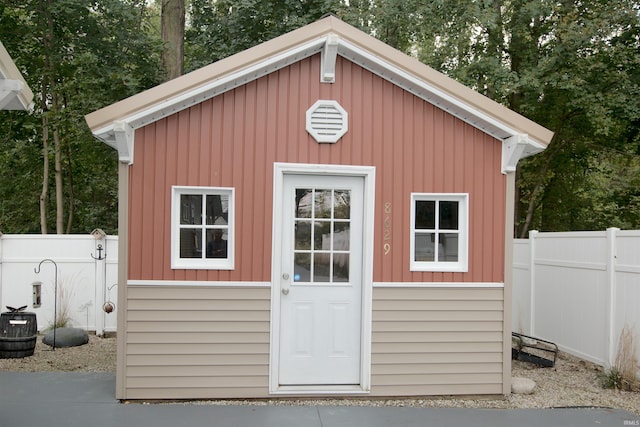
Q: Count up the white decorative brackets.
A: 3